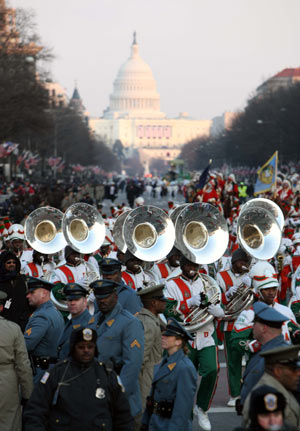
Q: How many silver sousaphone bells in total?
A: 8